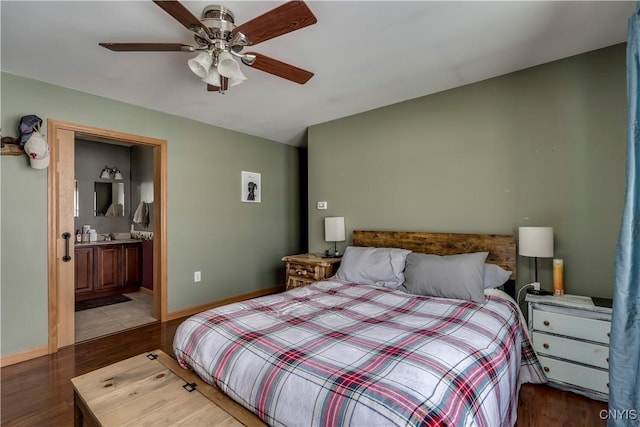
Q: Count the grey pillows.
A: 3